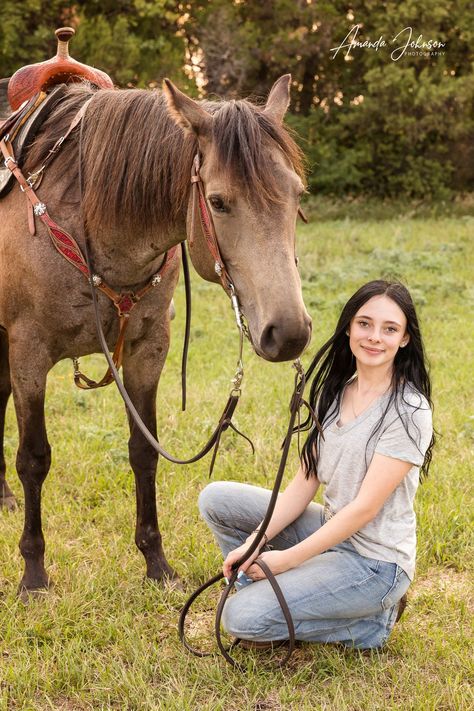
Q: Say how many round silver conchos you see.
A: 4